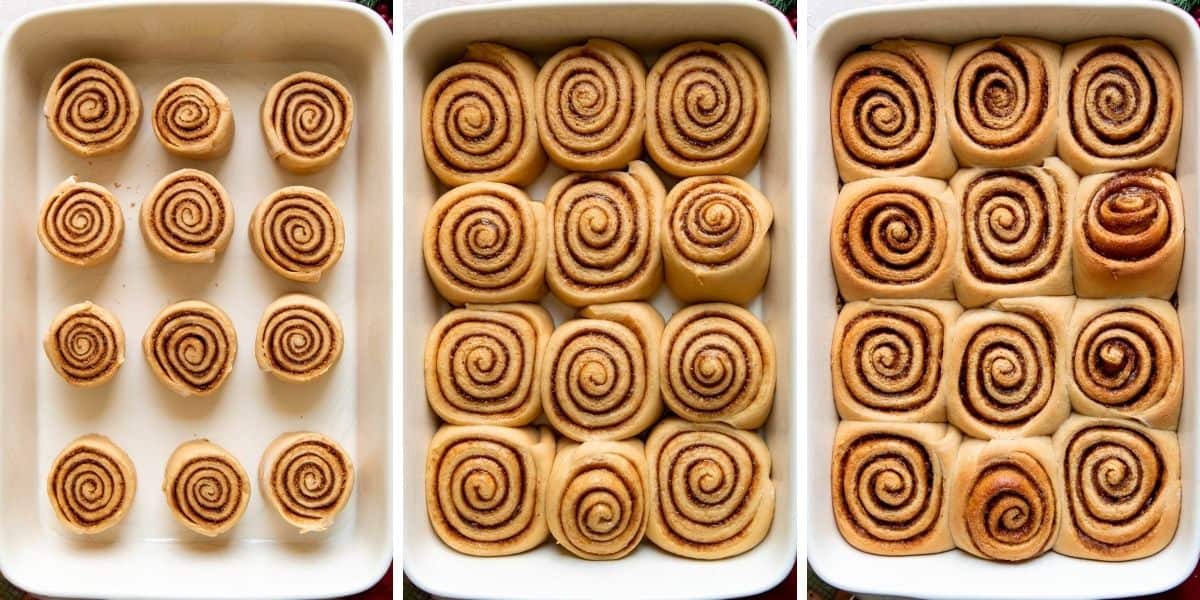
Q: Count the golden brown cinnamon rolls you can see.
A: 12